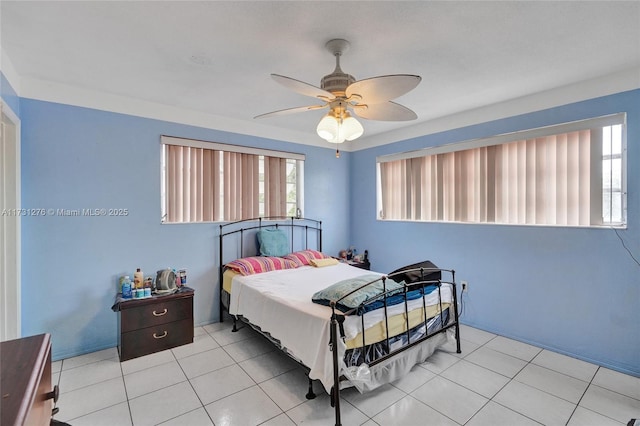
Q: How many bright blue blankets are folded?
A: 1